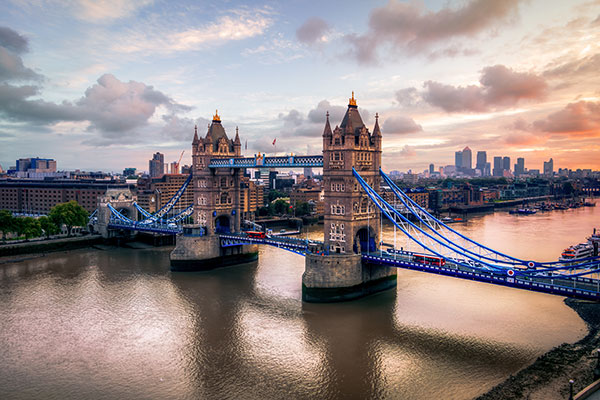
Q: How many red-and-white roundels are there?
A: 2